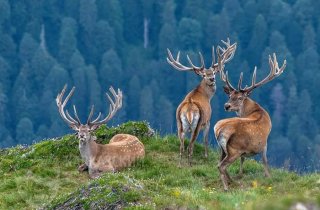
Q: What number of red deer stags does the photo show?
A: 3